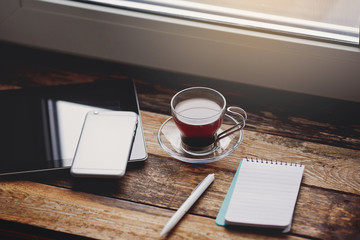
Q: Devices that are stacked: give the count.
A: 2